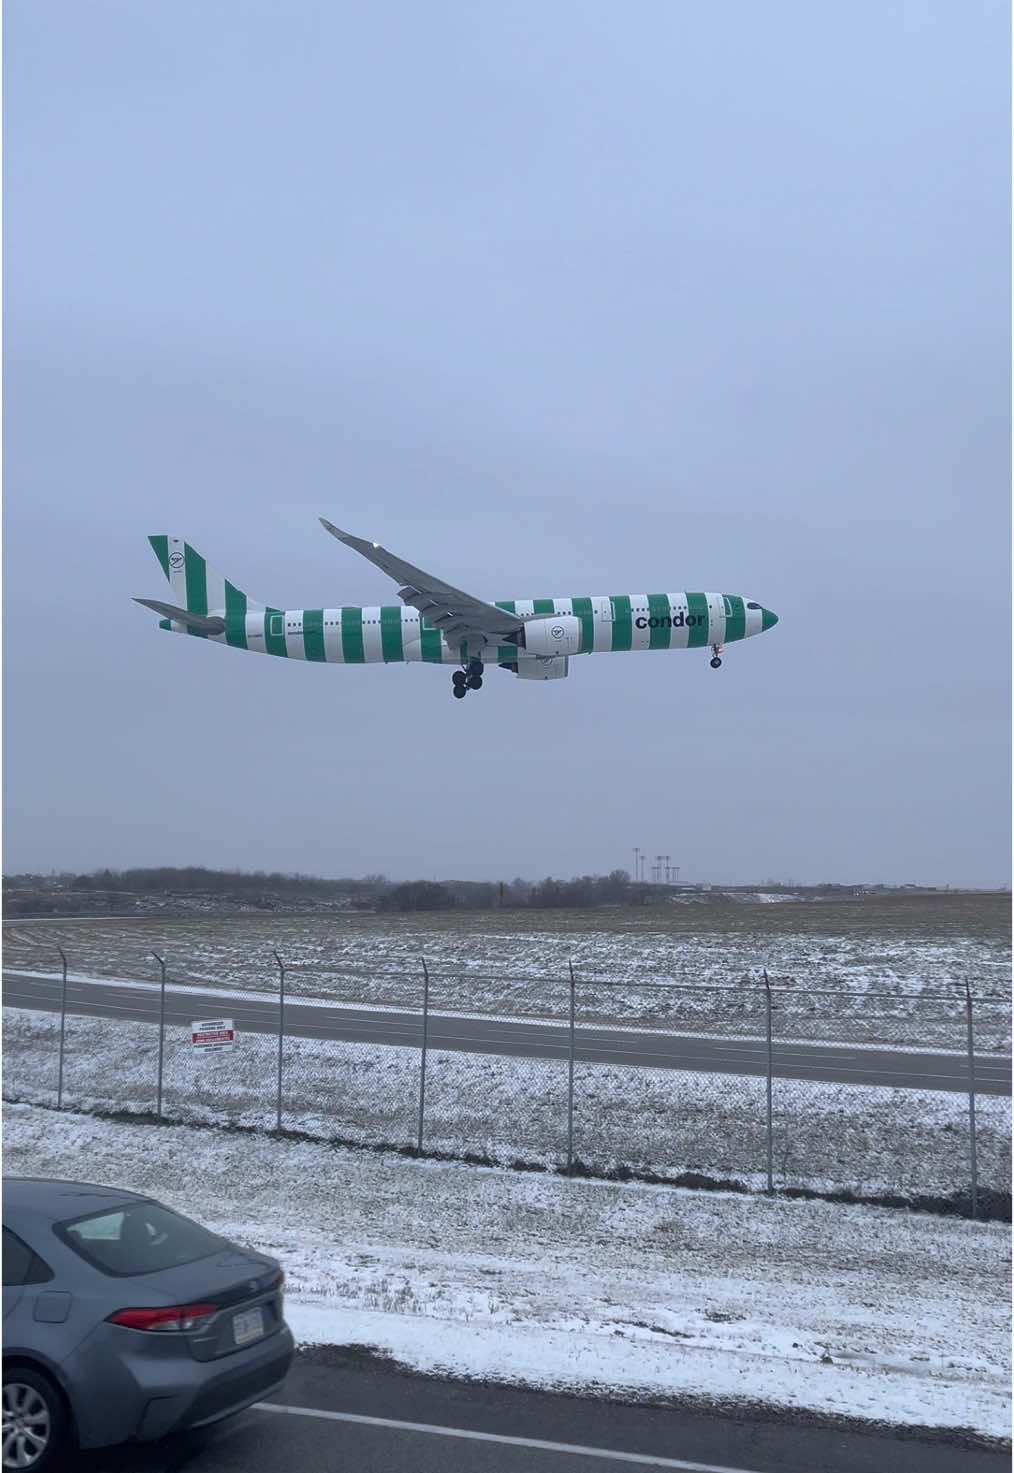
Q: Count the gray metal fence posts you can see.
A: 7